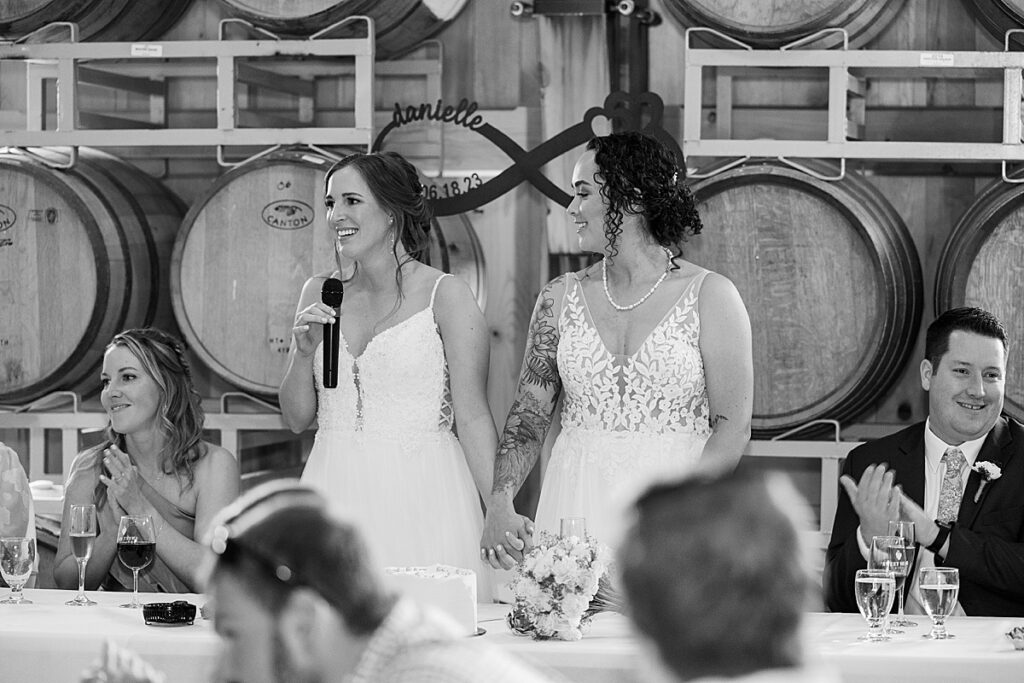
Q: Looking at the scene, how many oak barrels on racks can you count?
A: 8